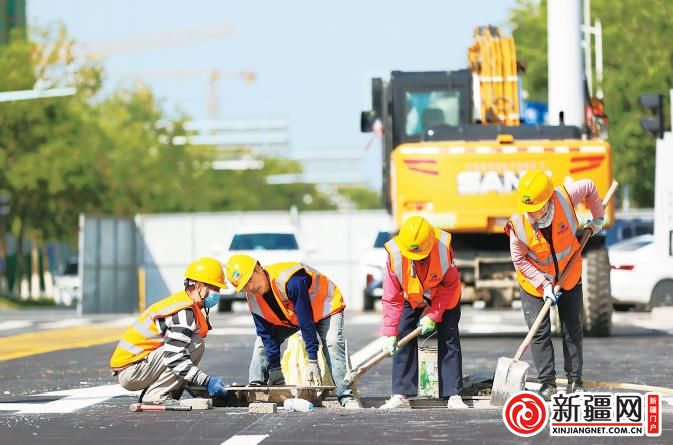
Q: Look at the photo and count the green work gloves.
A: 2